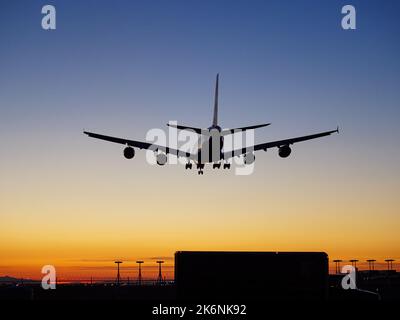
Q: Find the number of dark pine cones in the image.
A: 0